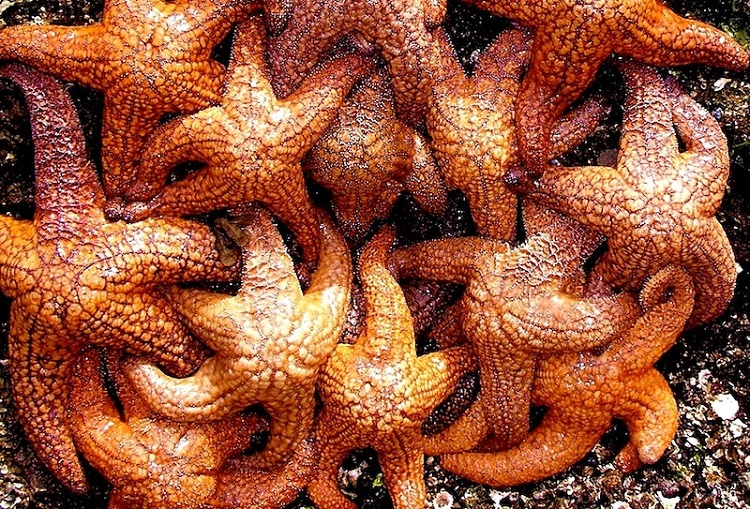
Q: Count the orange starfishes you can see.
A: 13